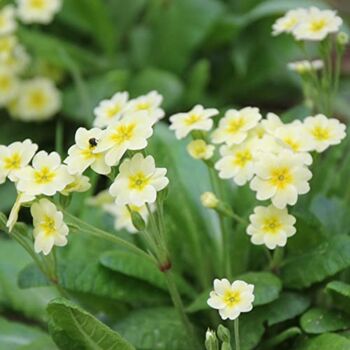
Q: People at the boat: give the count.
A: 0